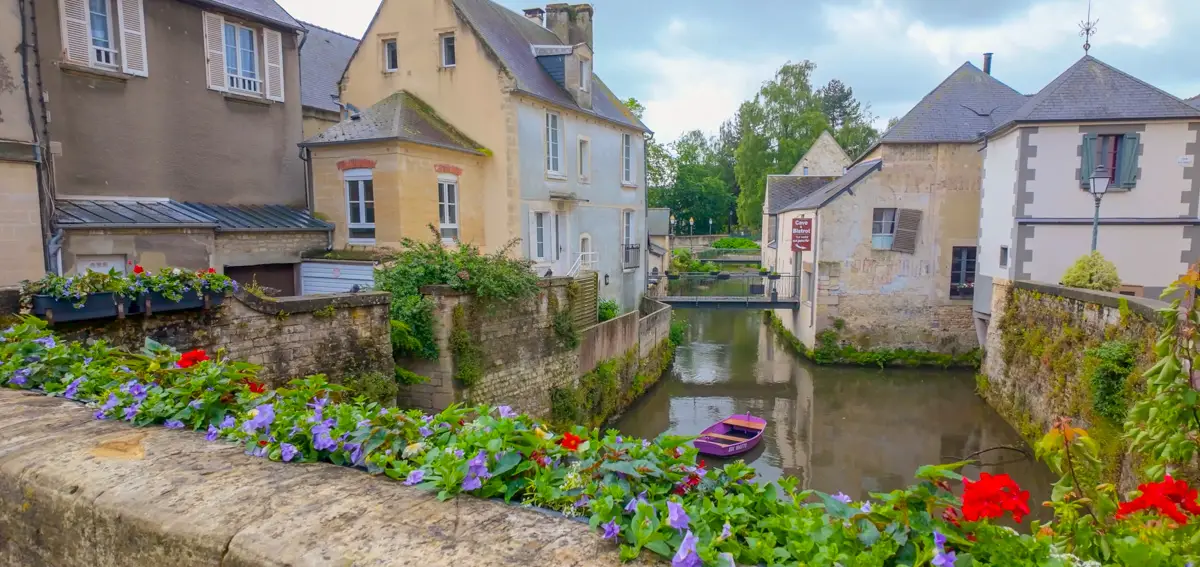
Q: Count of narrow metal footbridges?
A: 2